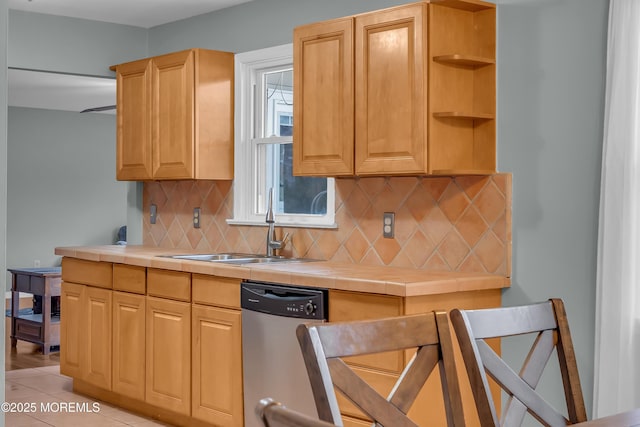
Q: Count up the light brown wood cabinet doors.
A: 9